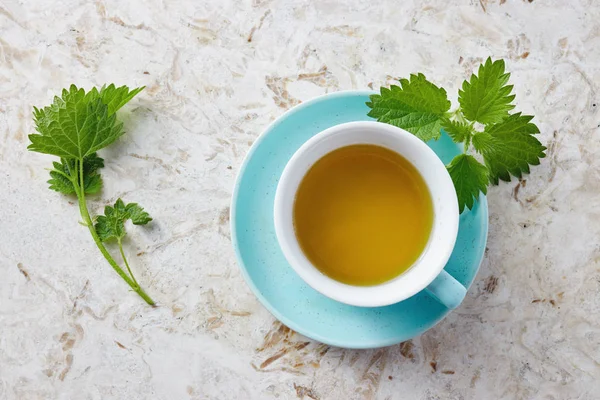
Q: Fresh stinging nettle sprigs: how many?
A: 2